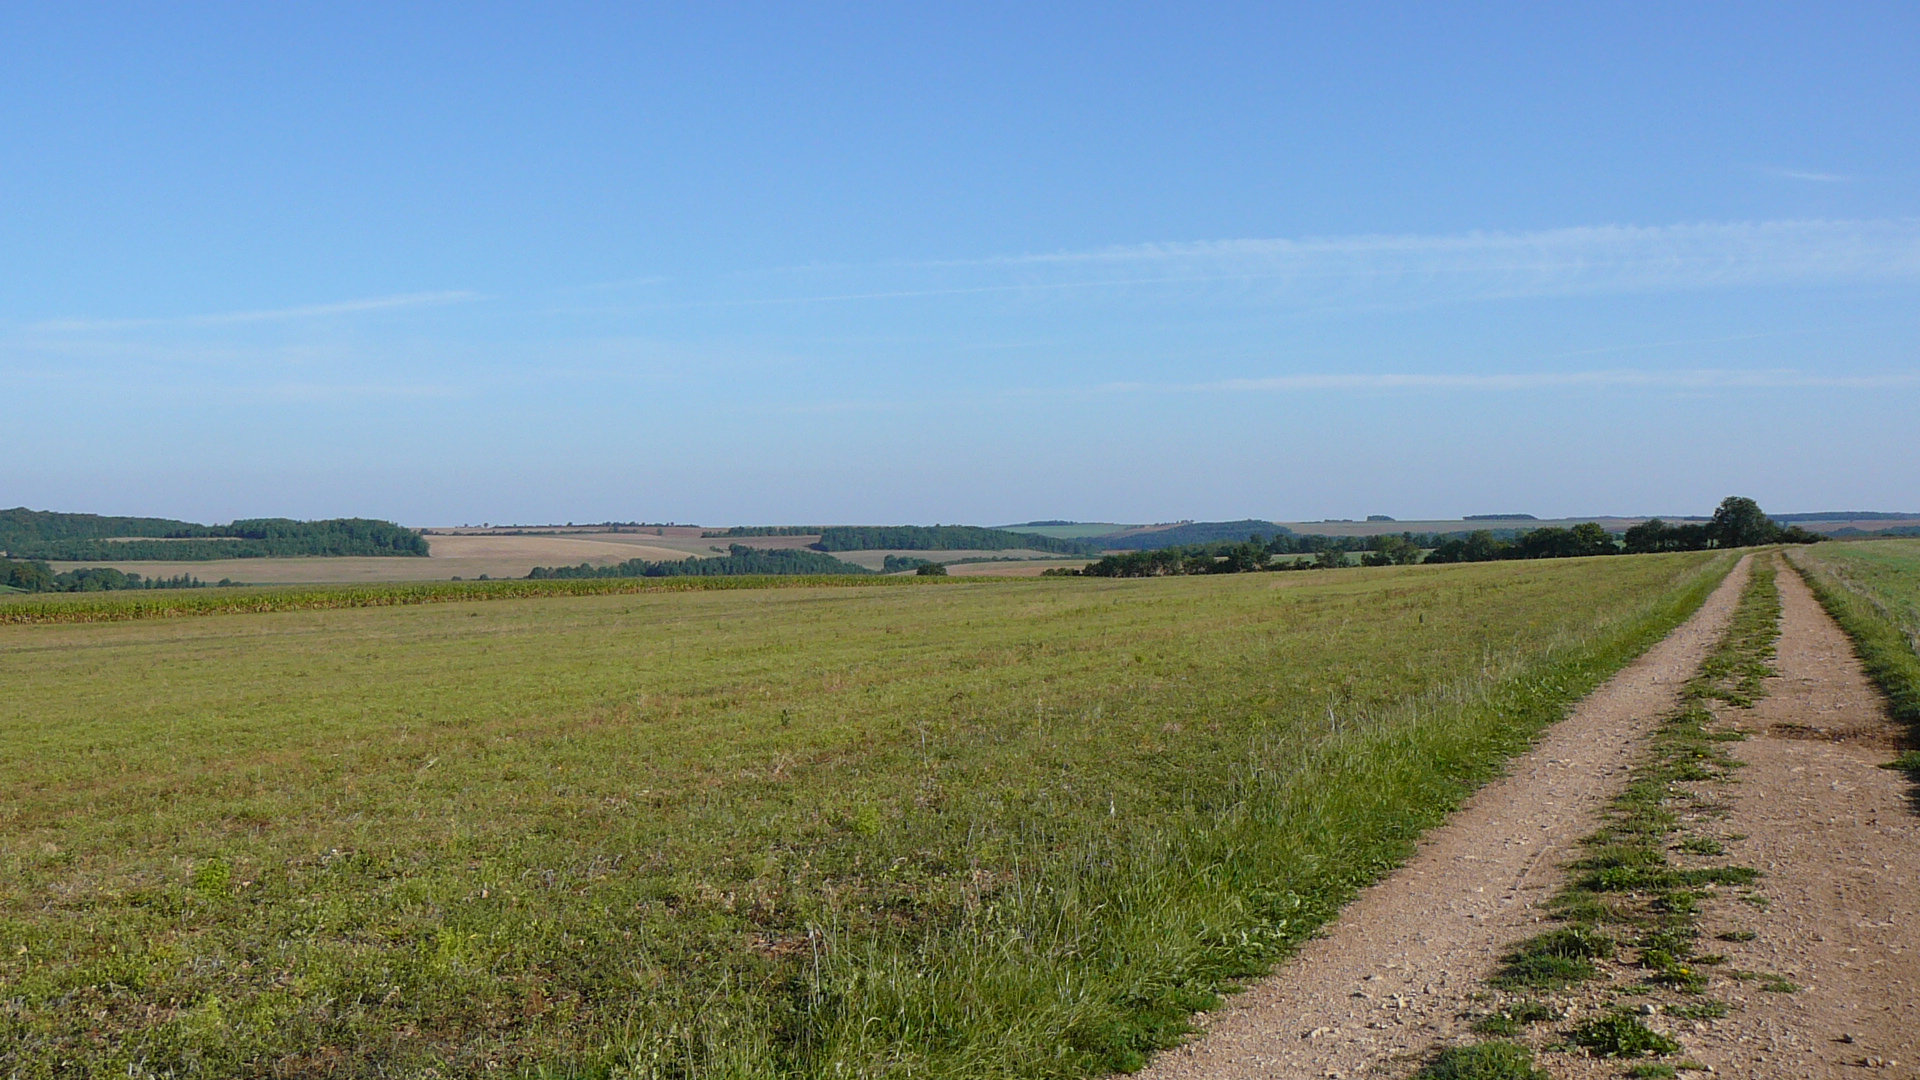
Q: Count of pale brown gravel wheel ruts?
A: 2